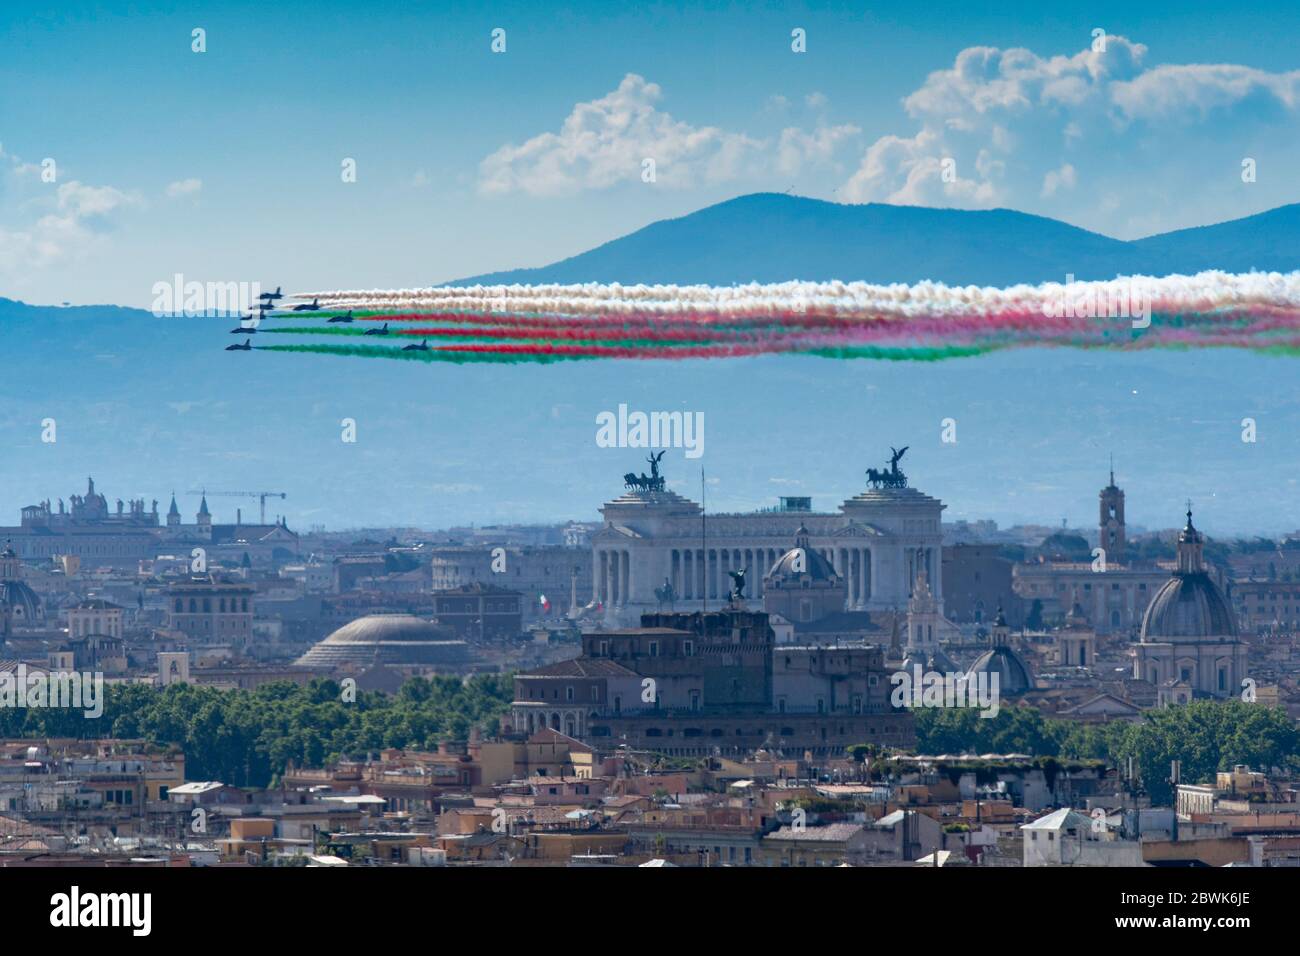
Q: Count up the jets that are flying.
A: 9